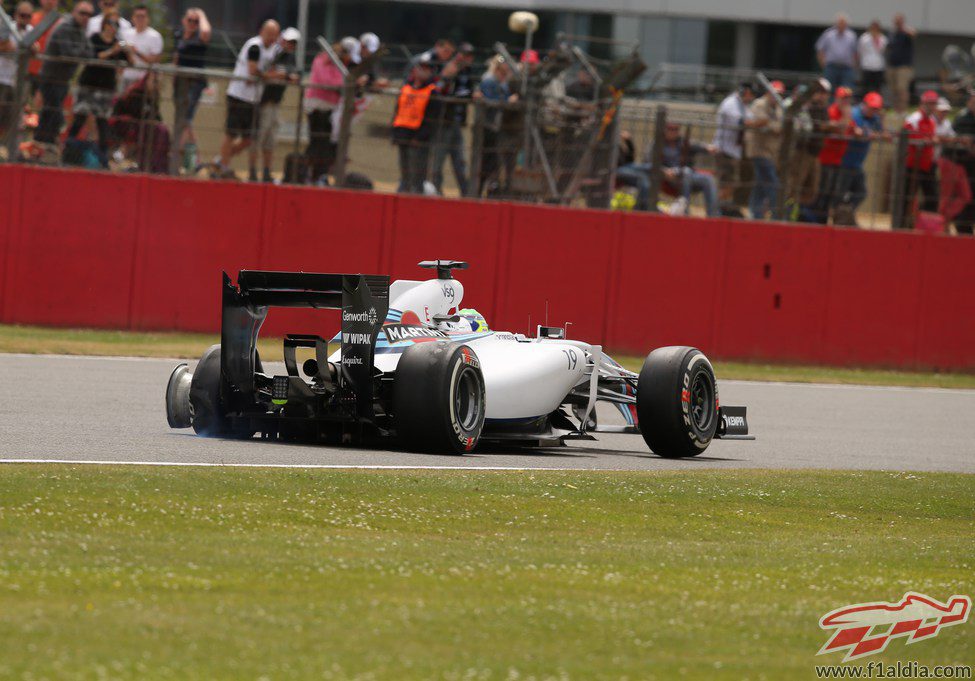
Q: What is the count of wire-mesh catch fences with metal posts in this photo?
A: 1